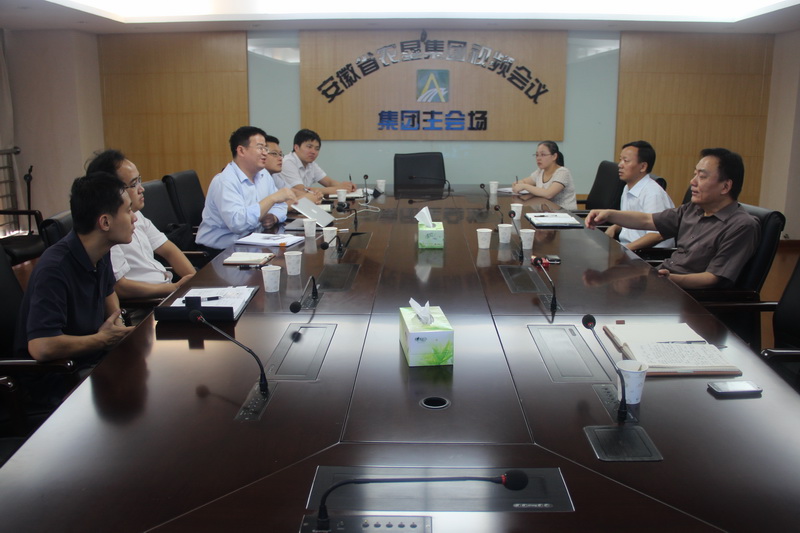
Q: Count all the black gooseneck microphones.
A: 12